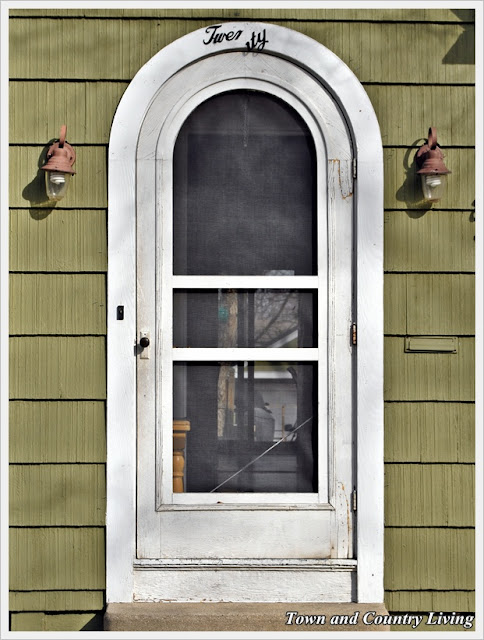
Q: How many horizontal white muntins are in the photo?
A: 2